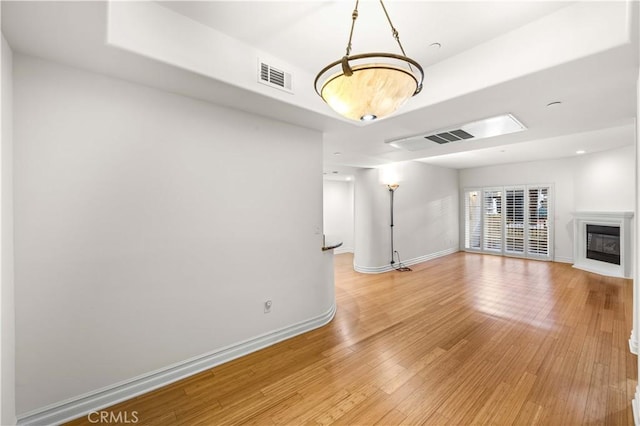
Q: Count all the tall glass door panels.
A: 4